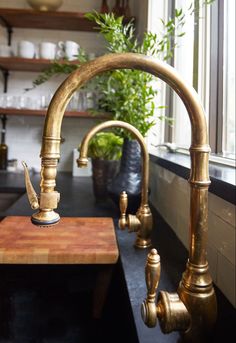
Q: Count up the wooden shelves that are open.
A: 3